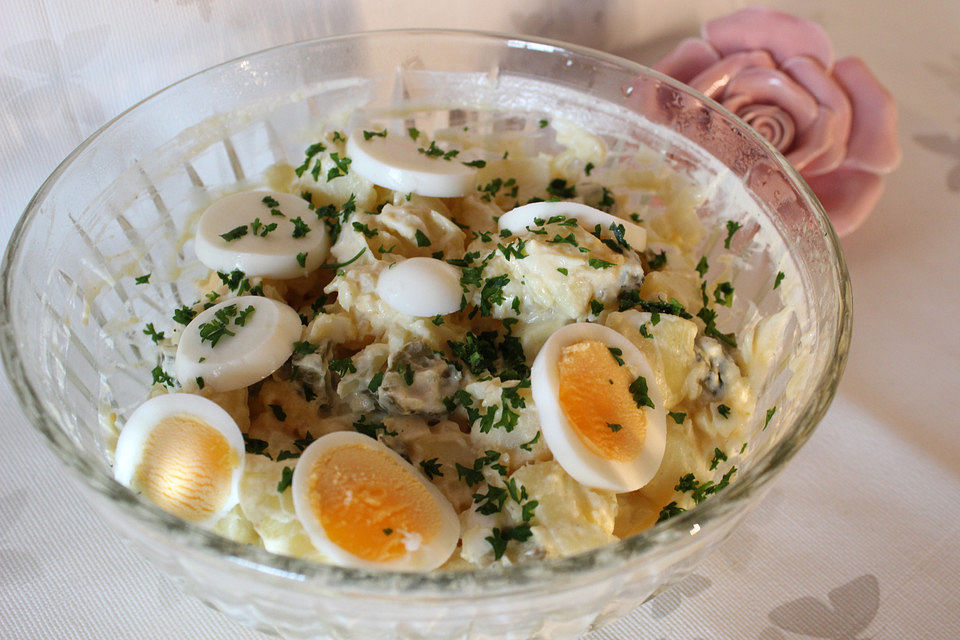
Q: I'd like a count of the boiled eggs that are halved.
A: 3